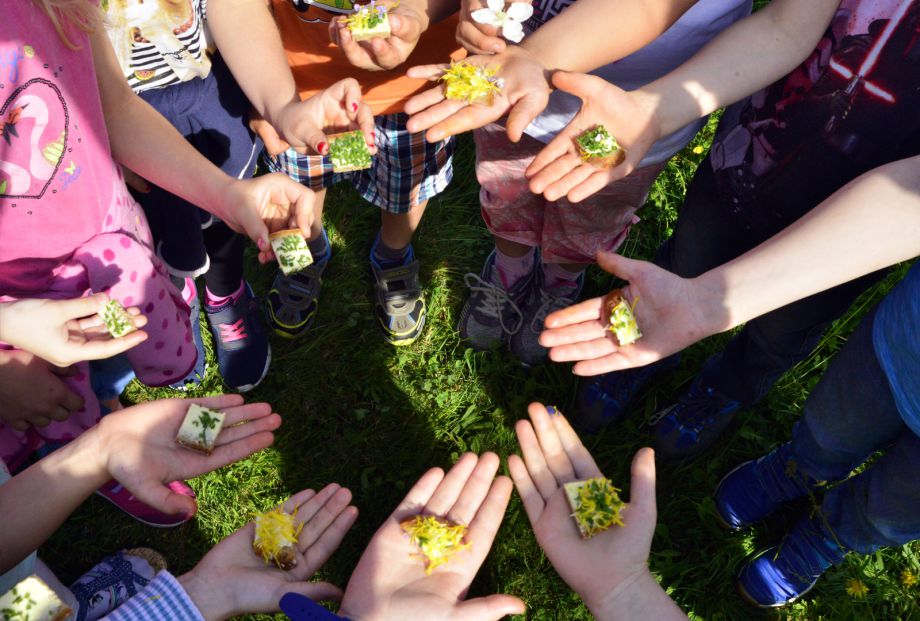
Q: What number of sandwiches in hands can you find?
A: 11